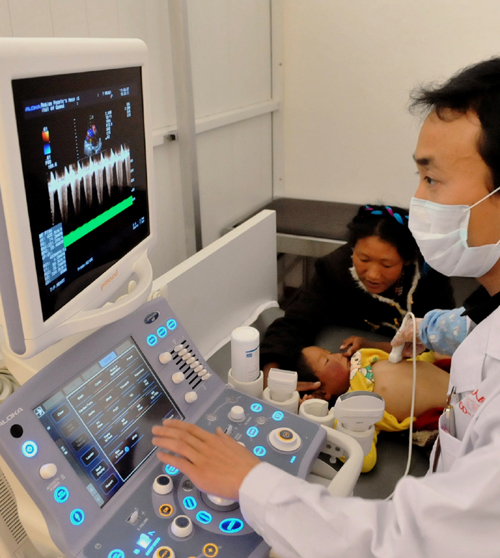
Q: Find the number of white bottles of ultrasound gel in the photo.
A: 1